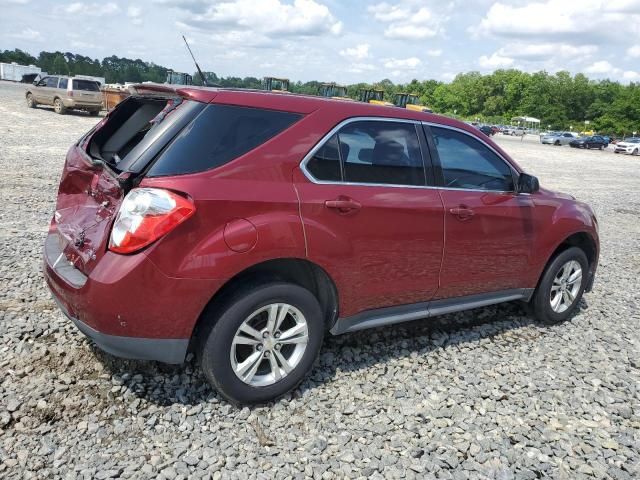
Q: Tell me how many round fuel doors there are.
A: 1